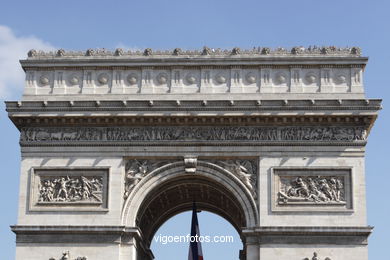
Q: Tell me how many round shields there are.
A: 11